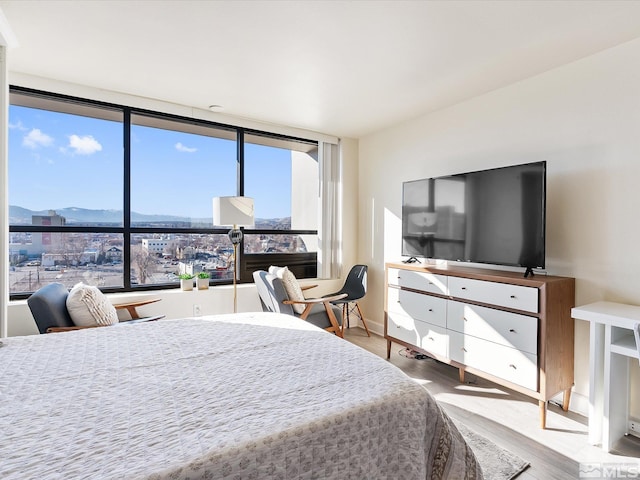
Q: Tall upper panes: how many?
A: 3